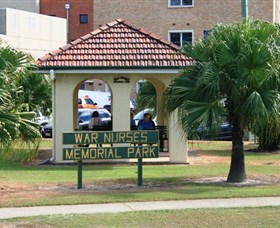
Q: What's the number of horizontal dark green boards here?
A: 2